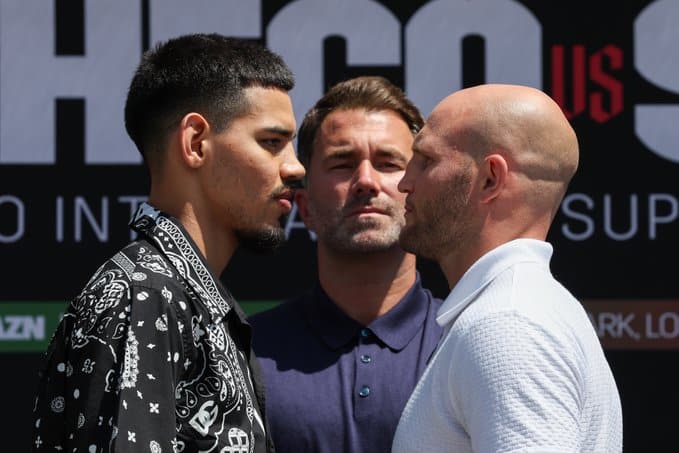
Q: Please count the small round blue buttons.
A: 3